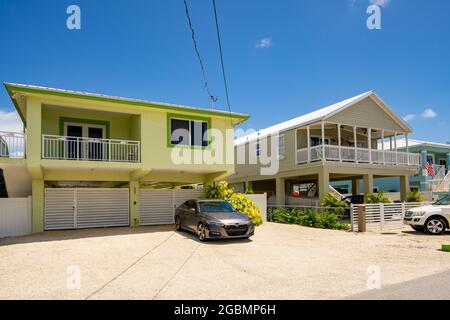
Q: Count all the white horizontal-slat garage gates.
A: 2